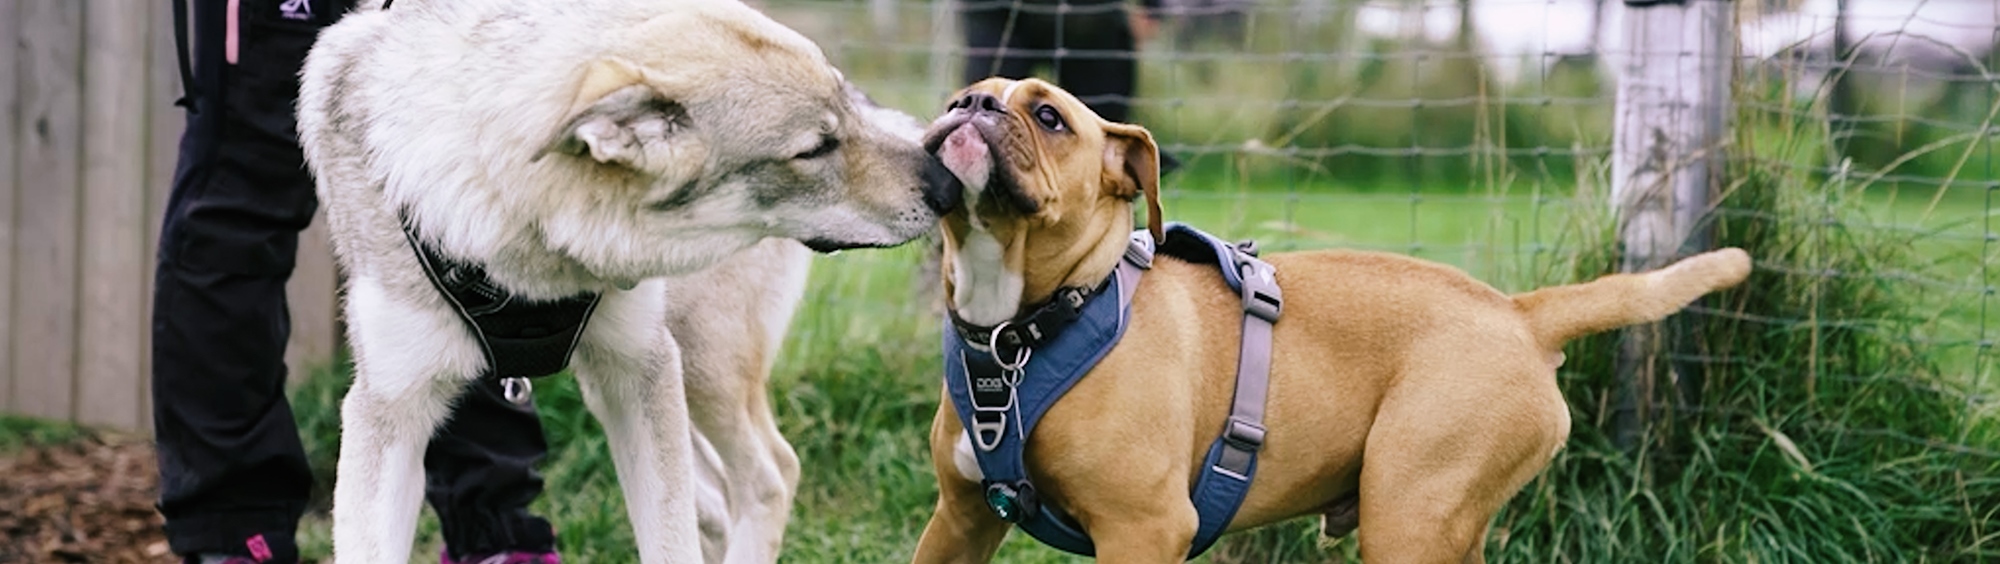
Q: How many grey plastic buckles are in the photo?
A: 3